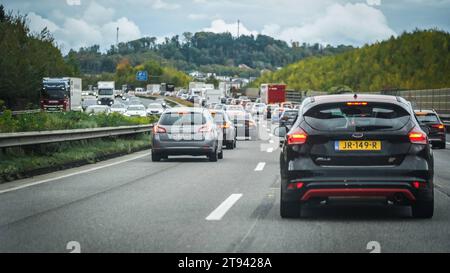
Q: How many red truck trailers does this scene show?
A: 1